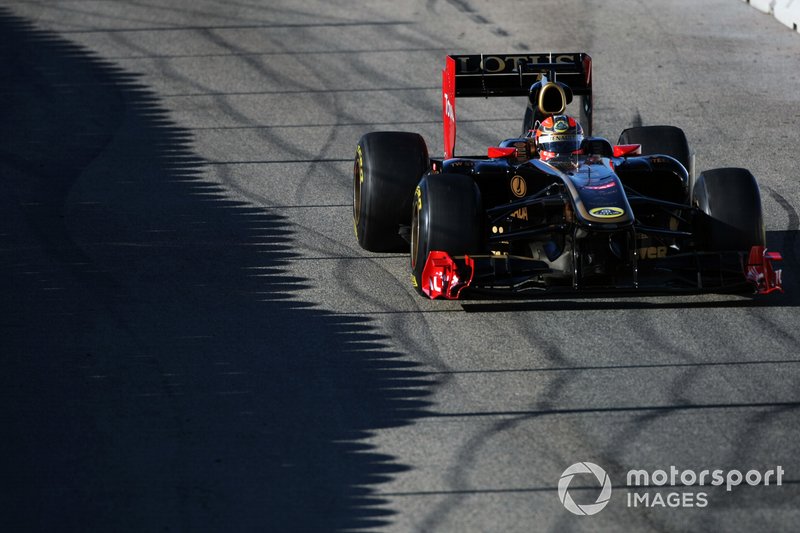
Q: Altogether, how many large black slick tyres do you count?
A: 4